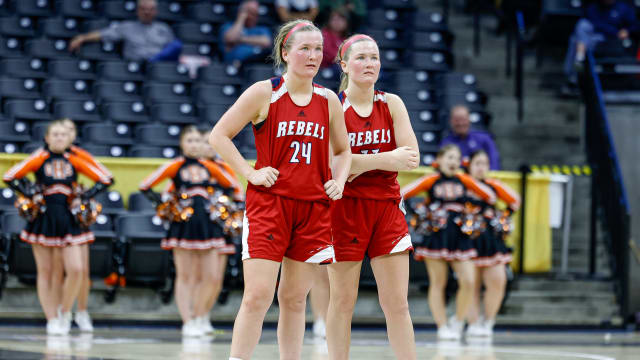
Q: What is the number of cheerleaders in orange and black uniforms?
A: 6